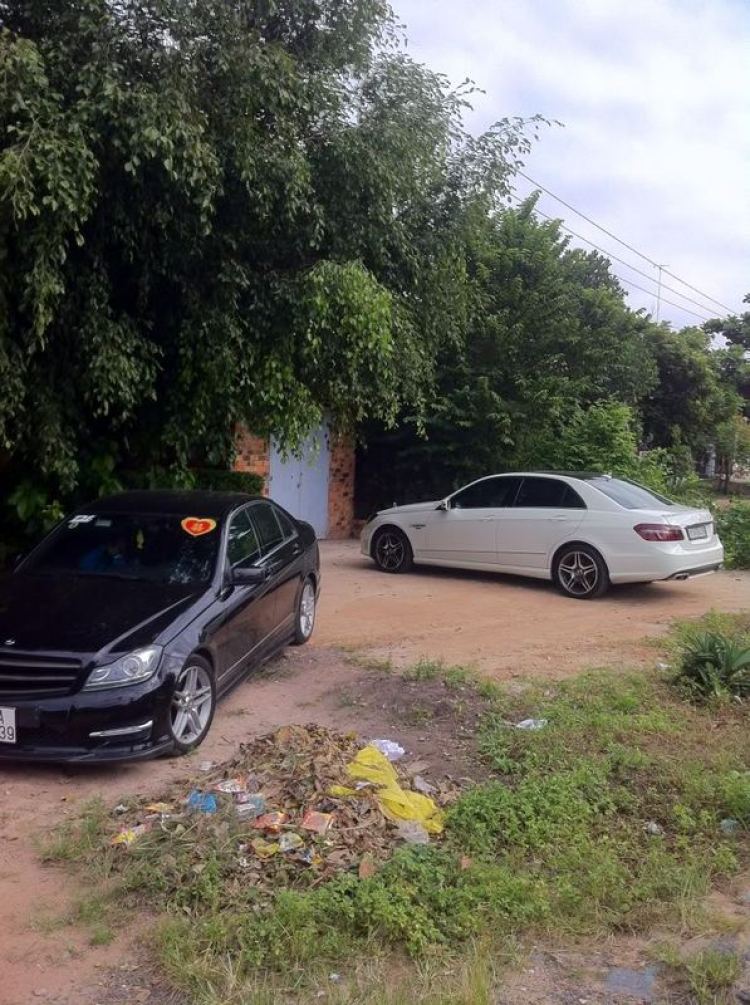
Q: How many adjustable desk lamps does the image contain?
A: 0